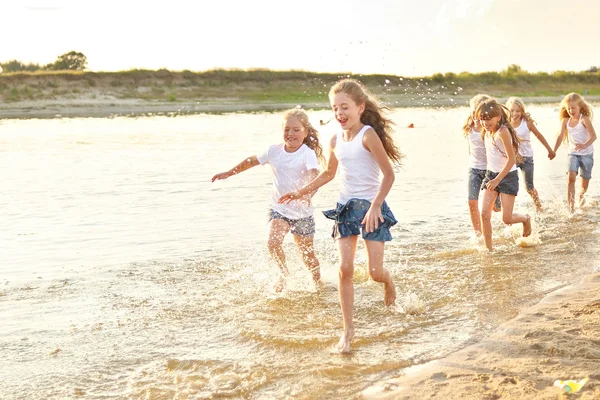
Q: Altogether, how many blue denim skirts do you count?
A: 1